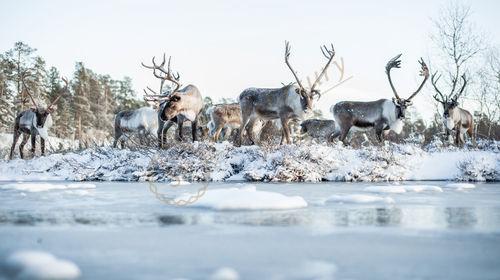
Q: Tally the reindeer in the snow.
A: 8